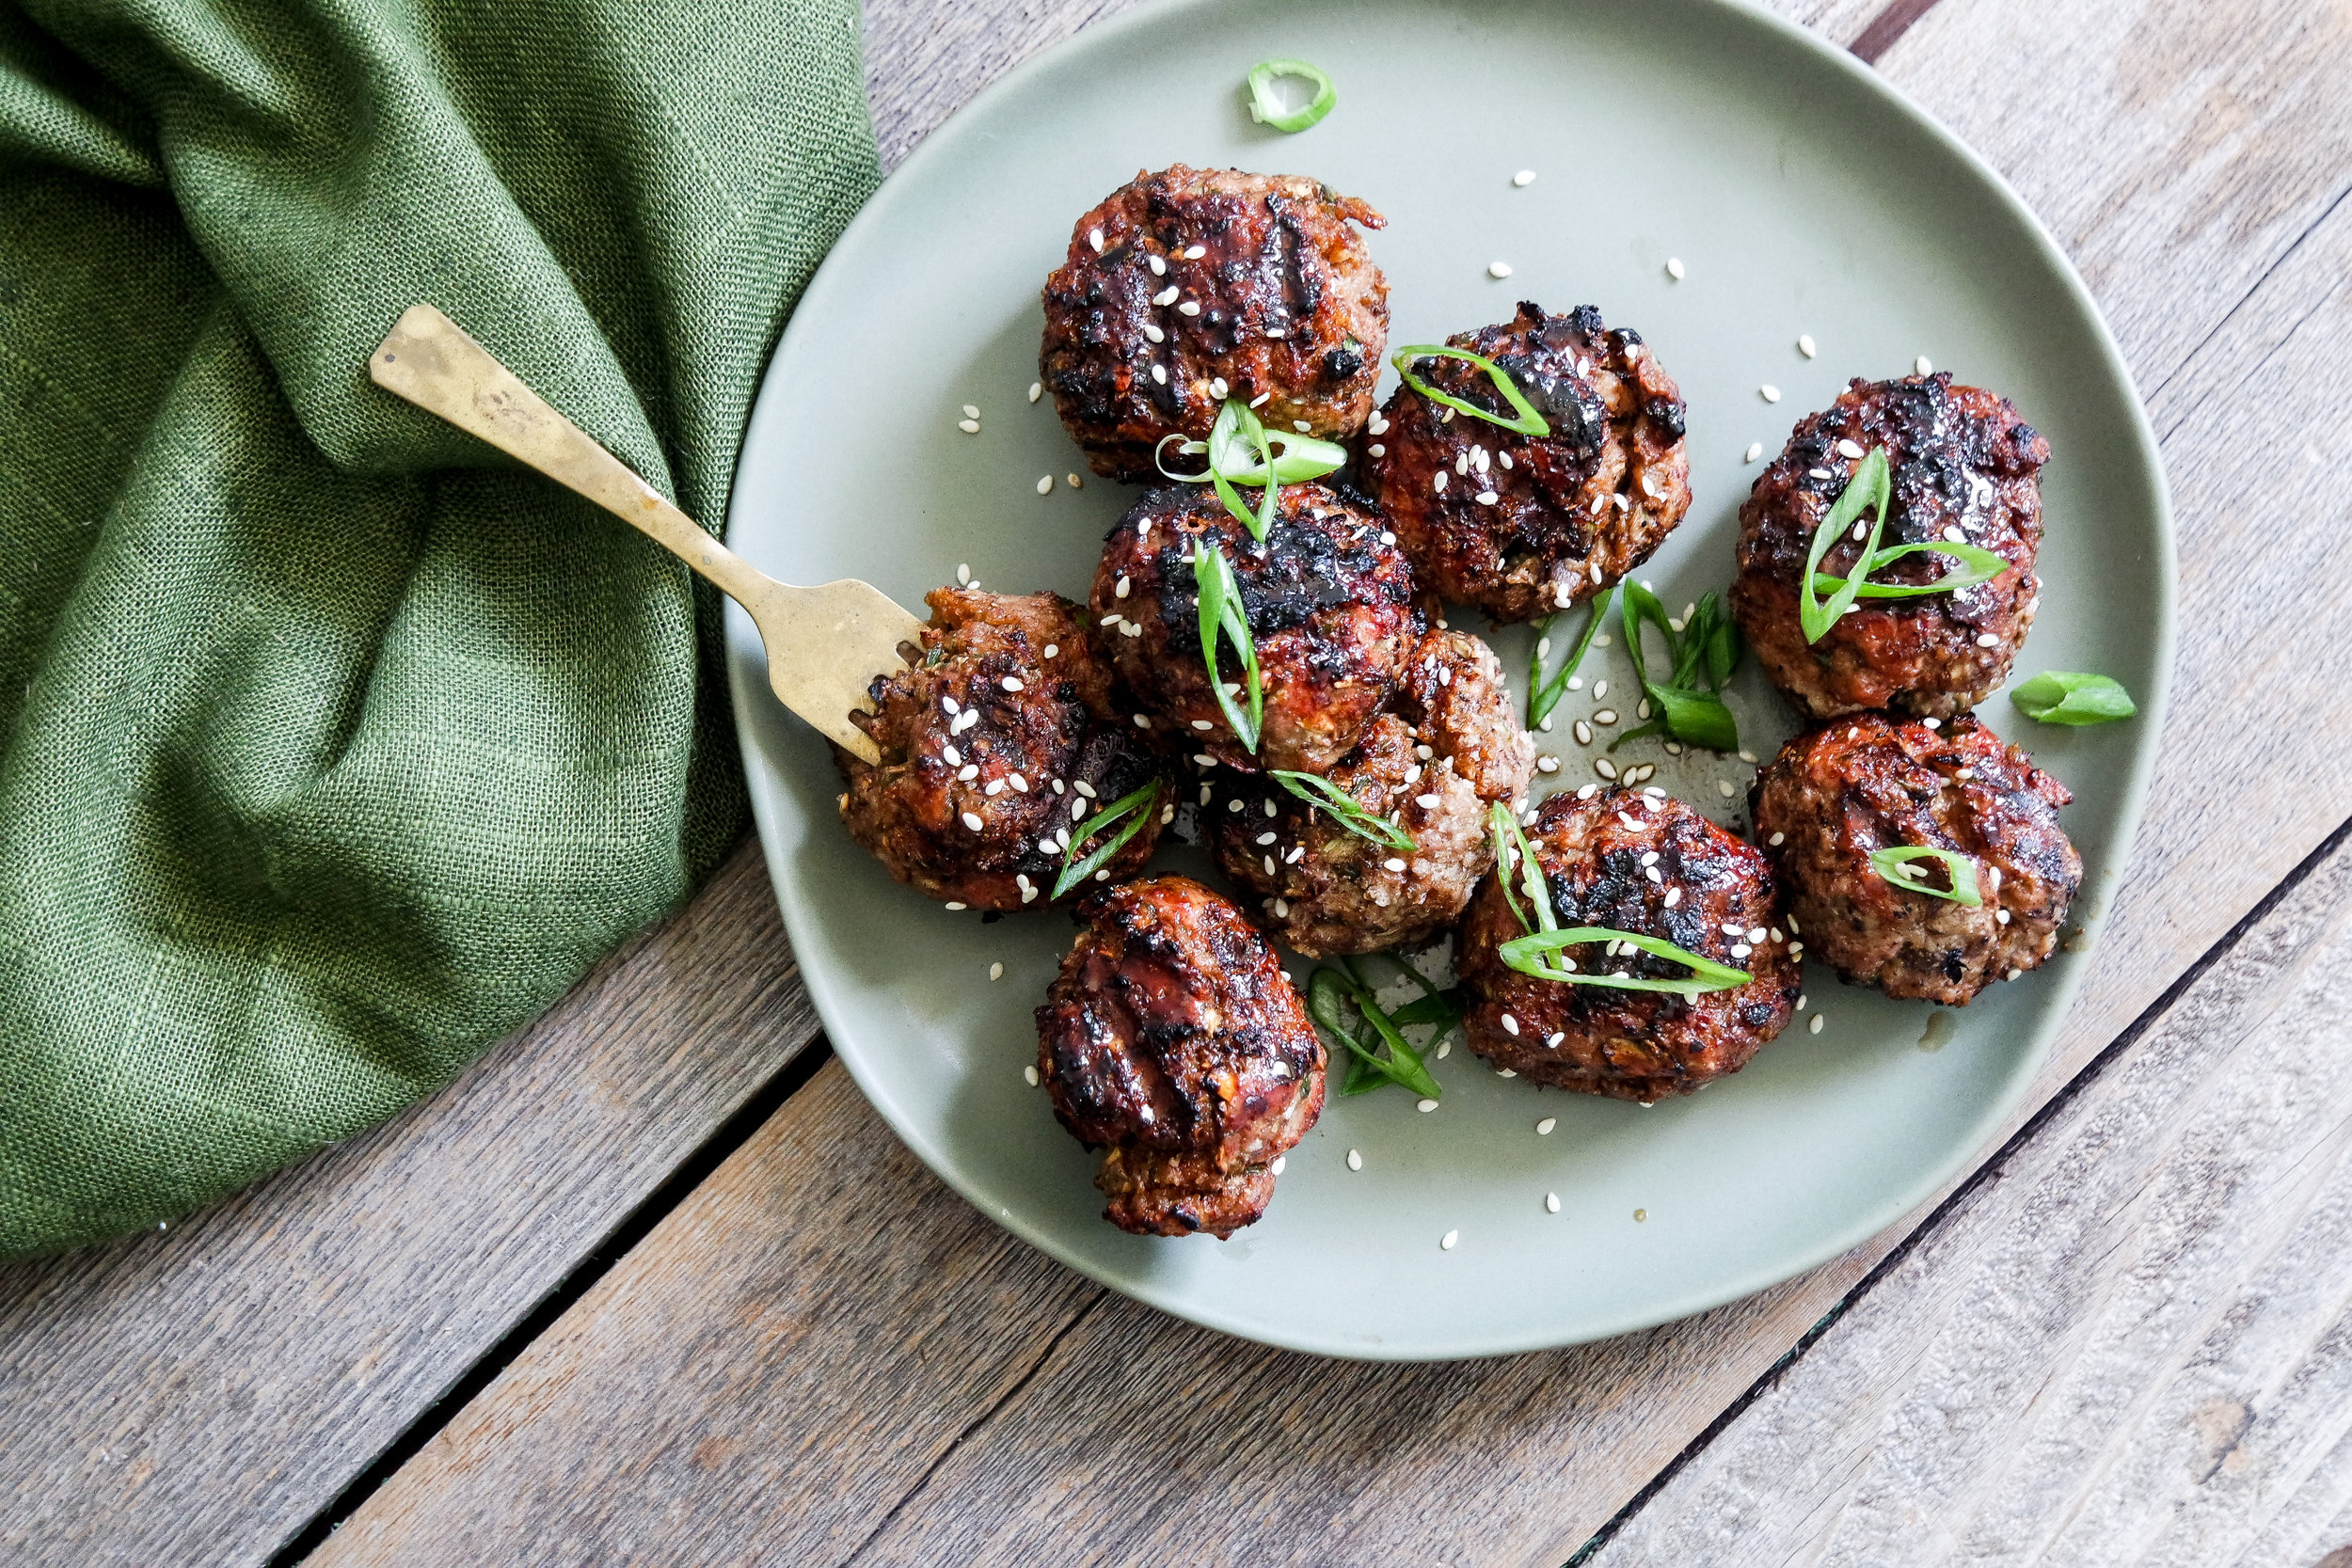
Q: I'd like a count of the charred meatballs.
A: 9